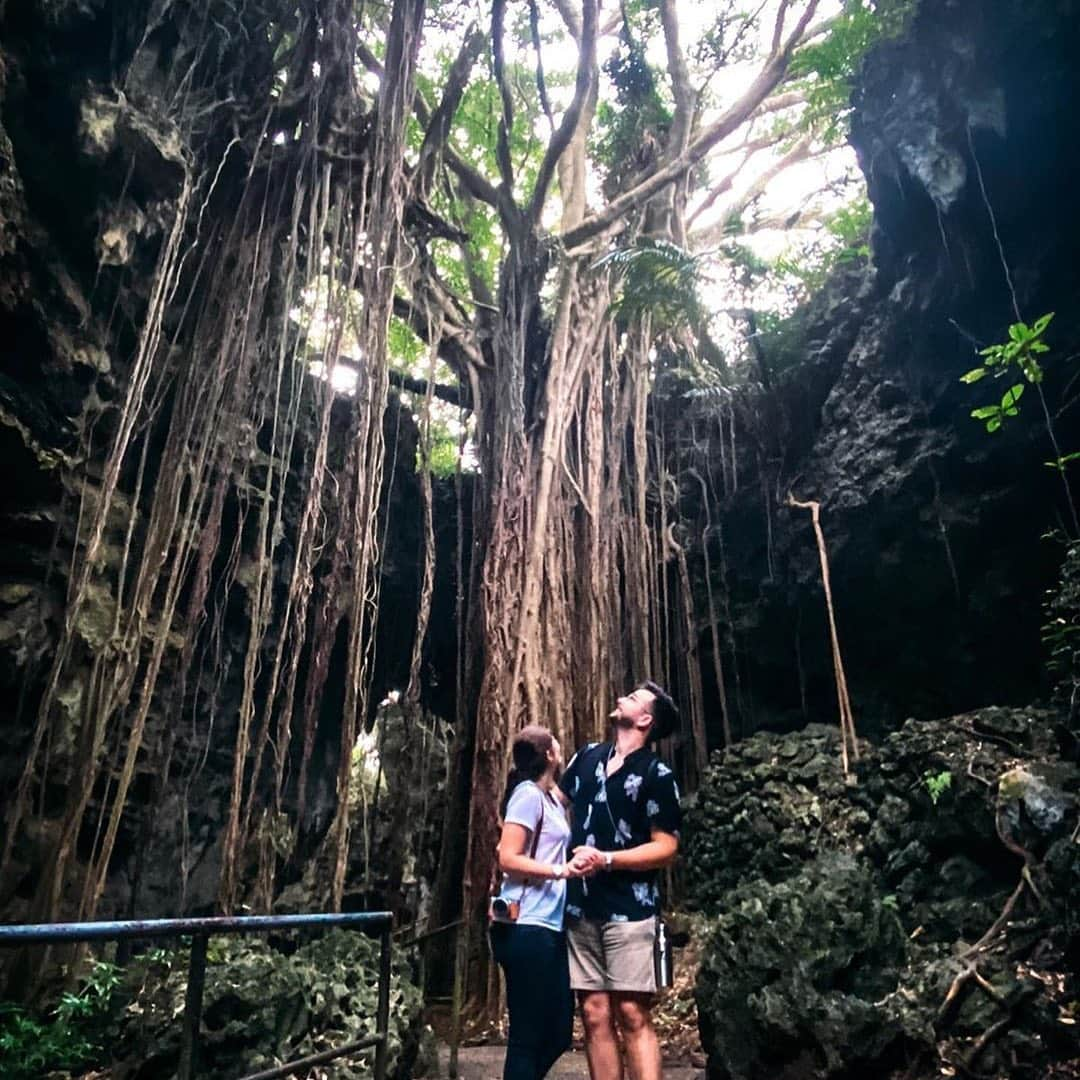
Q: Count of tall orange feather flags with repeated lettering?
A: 0